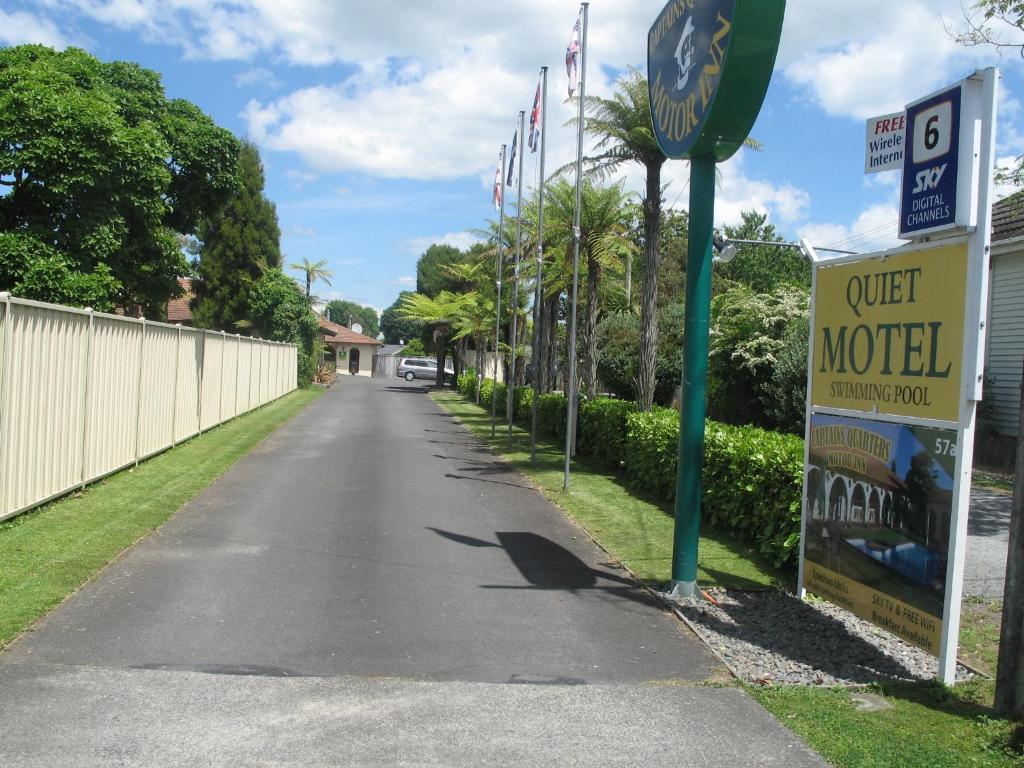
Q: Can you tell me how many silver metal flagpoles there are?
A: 4